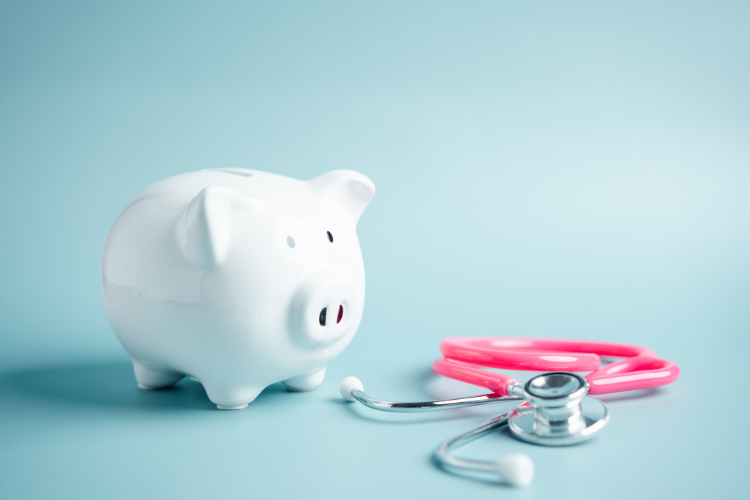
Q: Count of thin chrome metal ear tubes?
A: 2